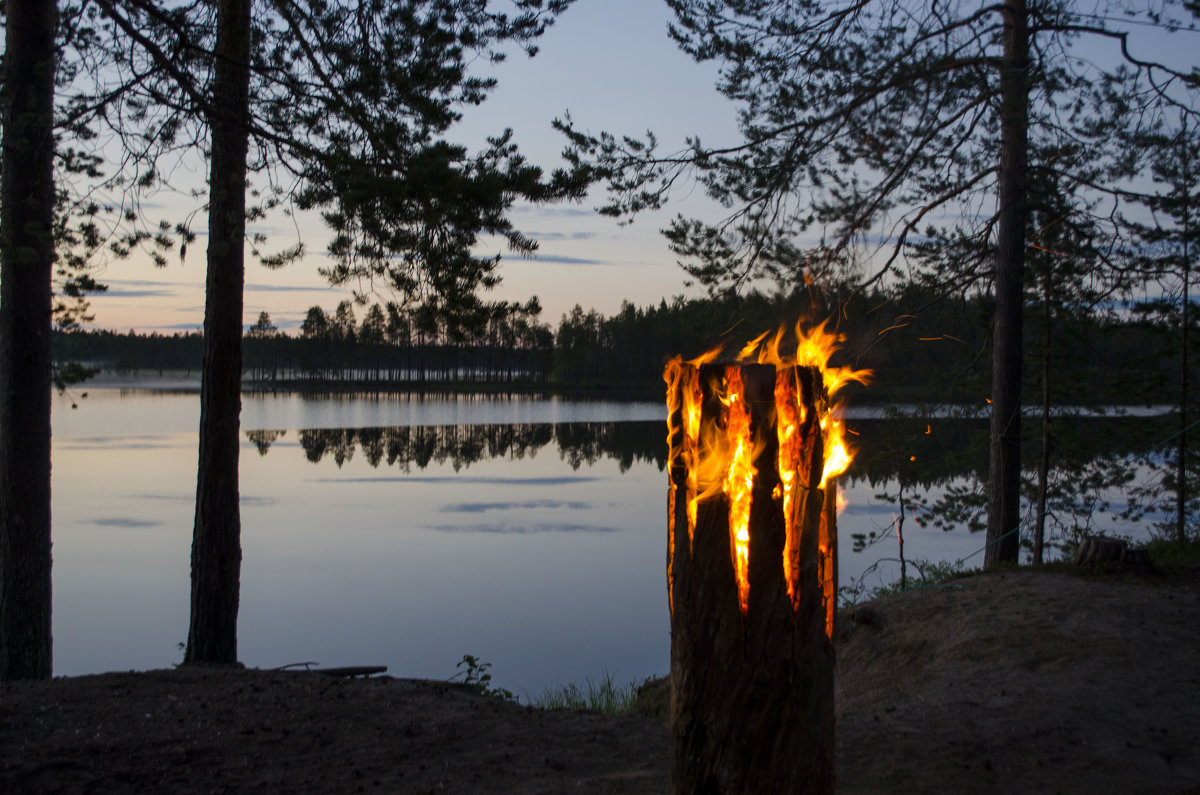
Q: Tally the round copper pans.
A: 0